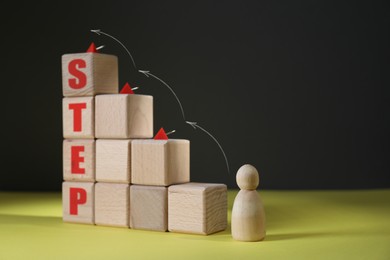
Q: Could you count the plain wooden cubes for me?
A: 6